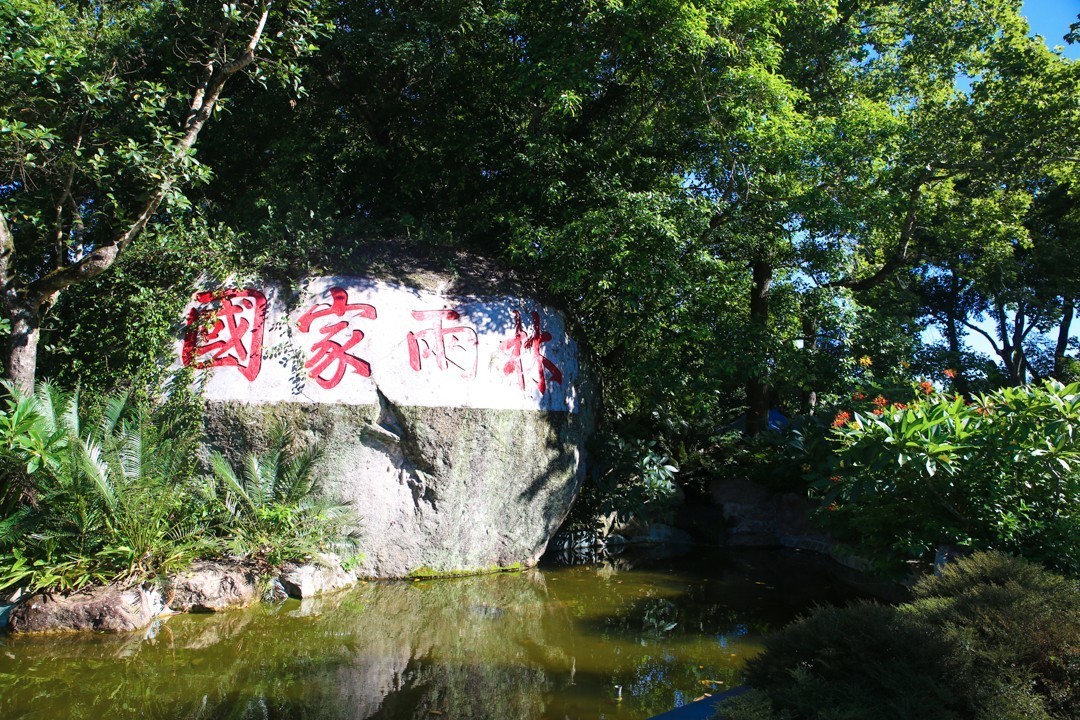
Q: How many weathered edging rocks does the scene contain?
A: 3